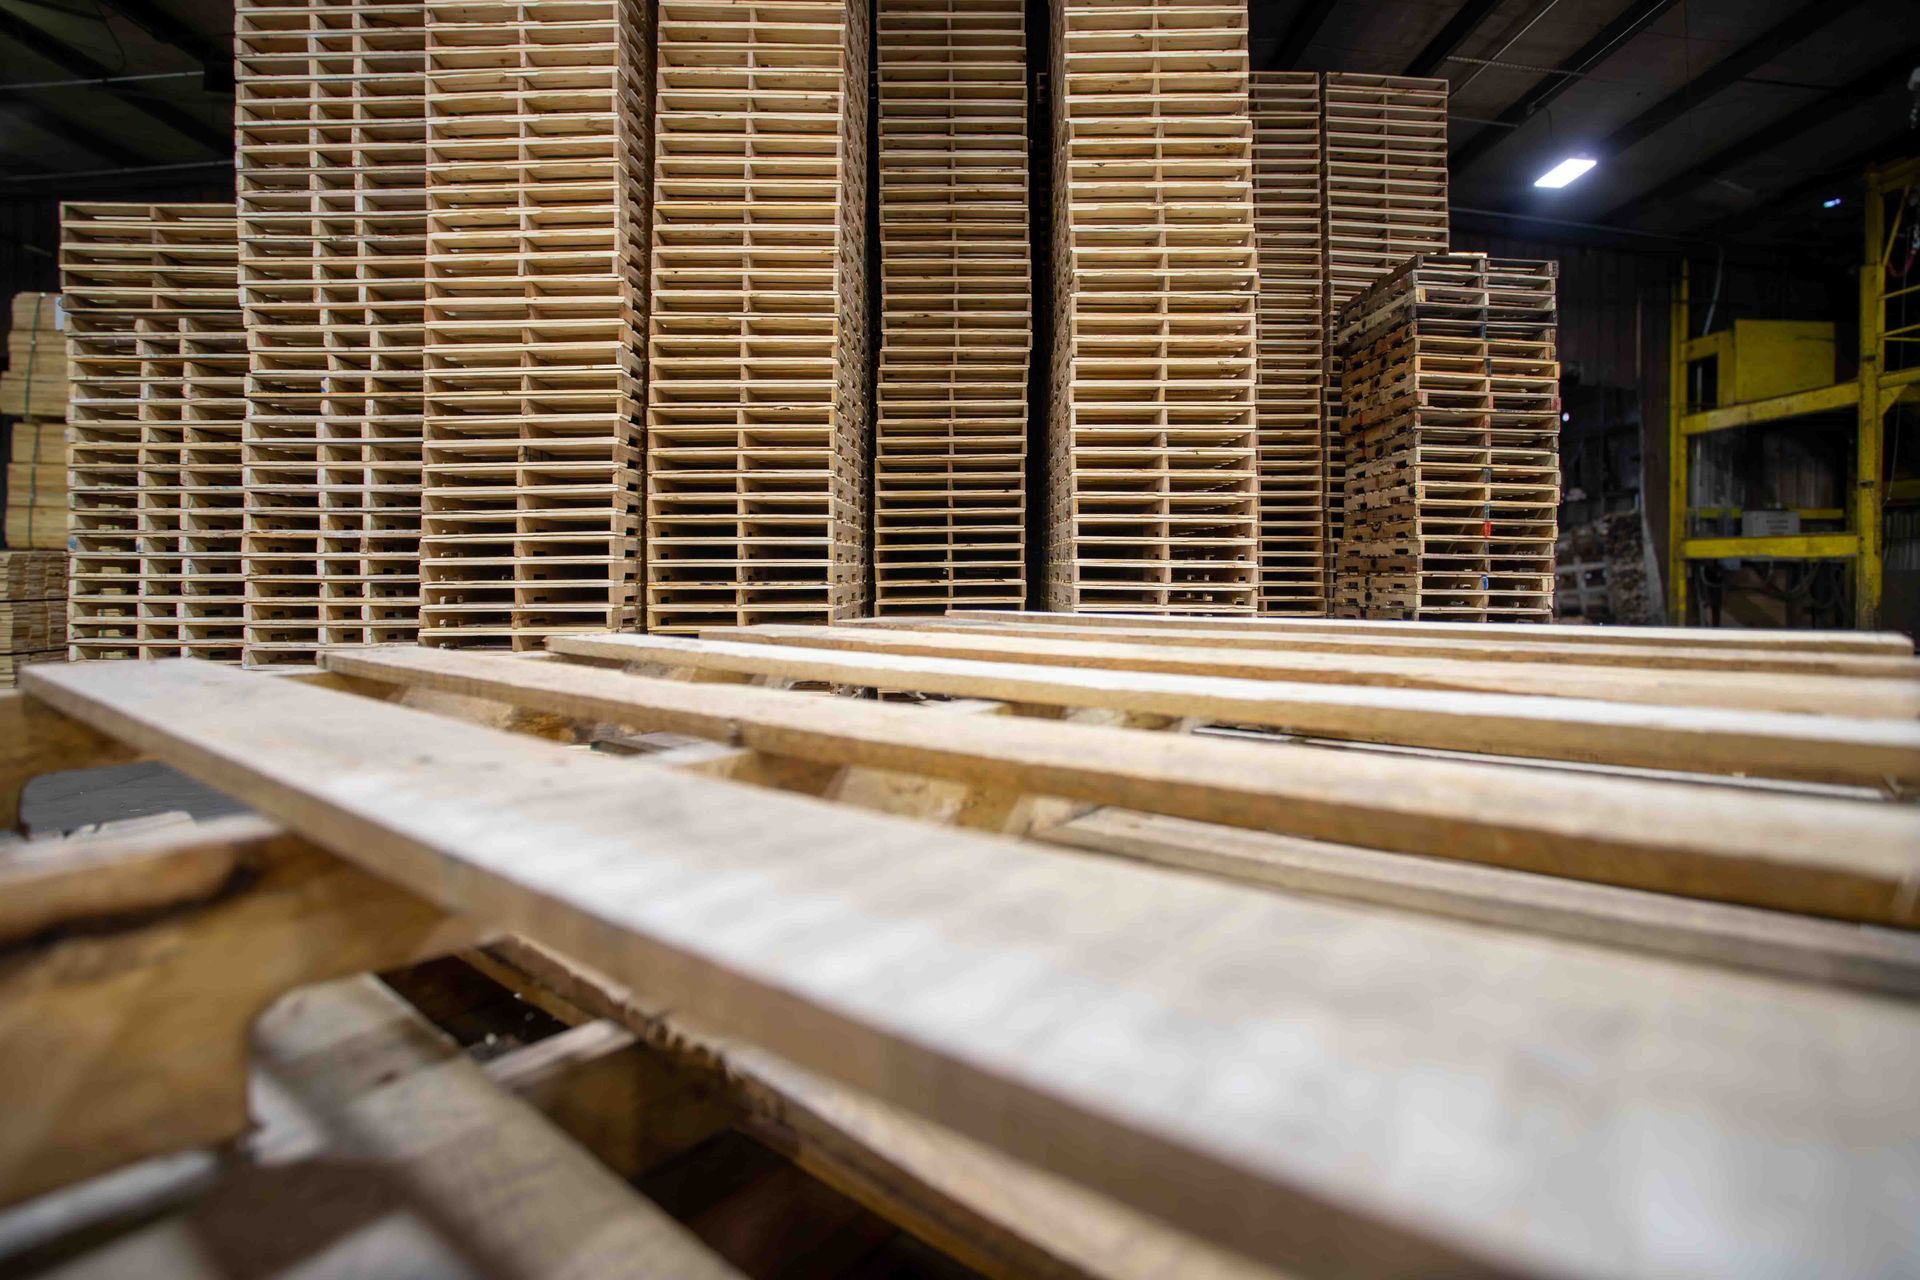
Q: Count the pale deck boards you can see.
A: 6